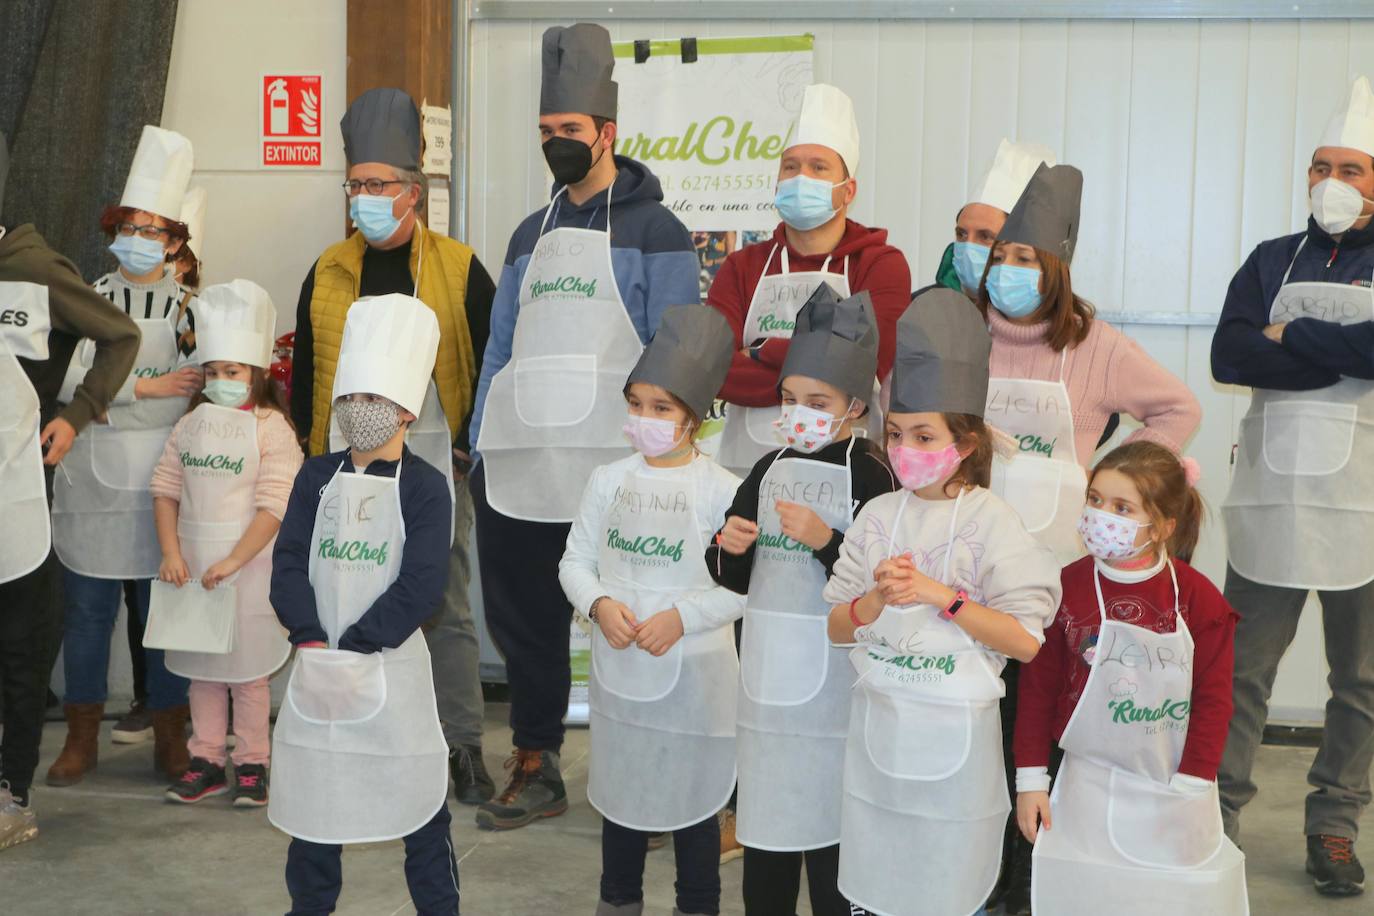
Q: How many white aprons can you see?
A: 13